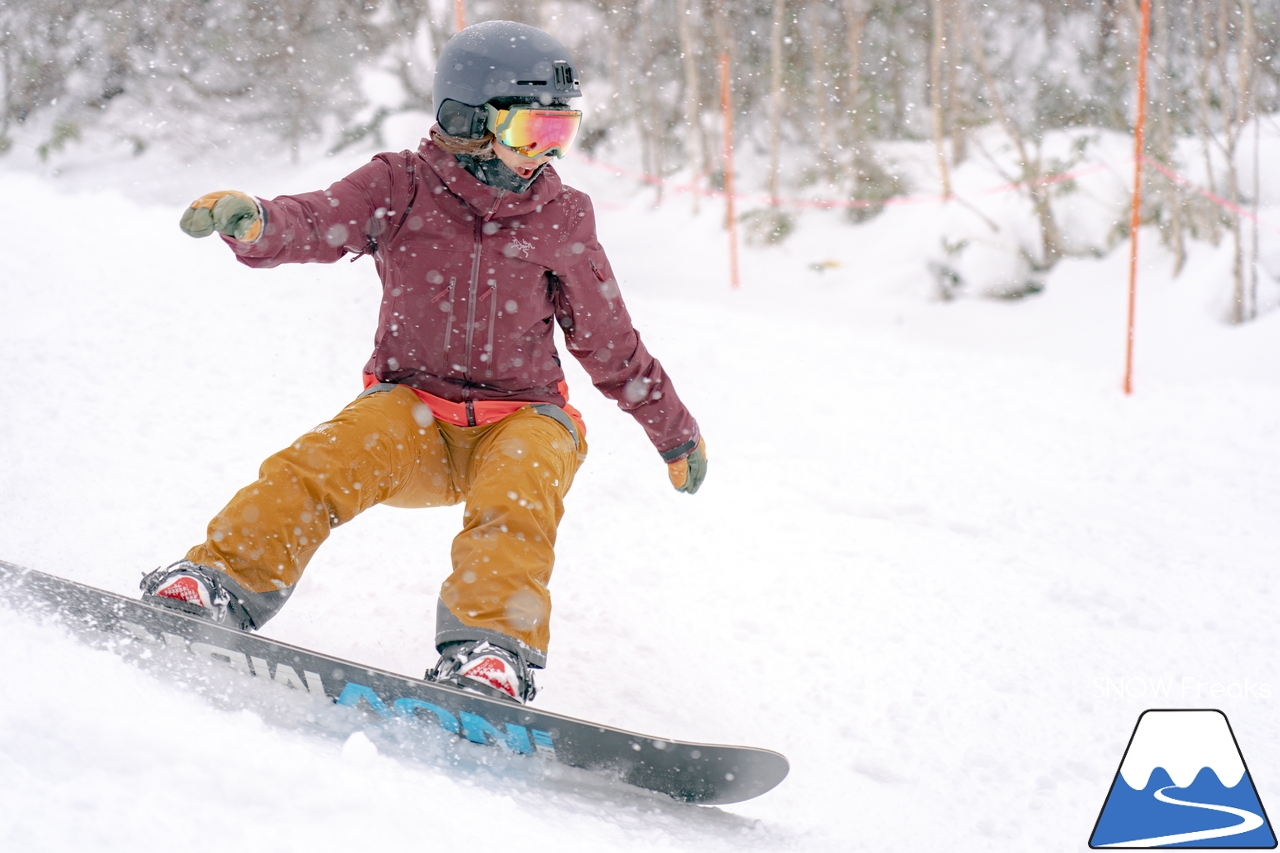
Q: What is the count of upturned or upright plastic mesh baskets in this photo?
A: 0